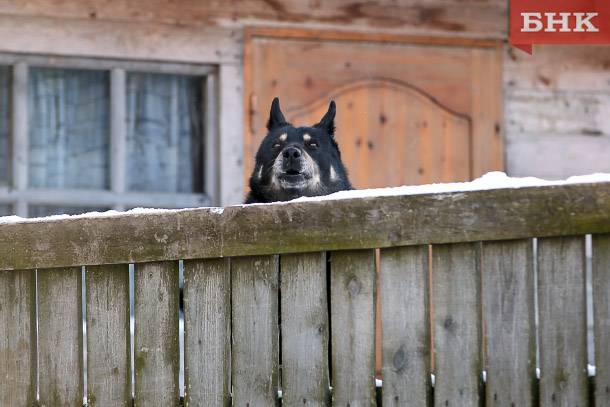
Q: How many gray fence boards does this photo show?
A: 13